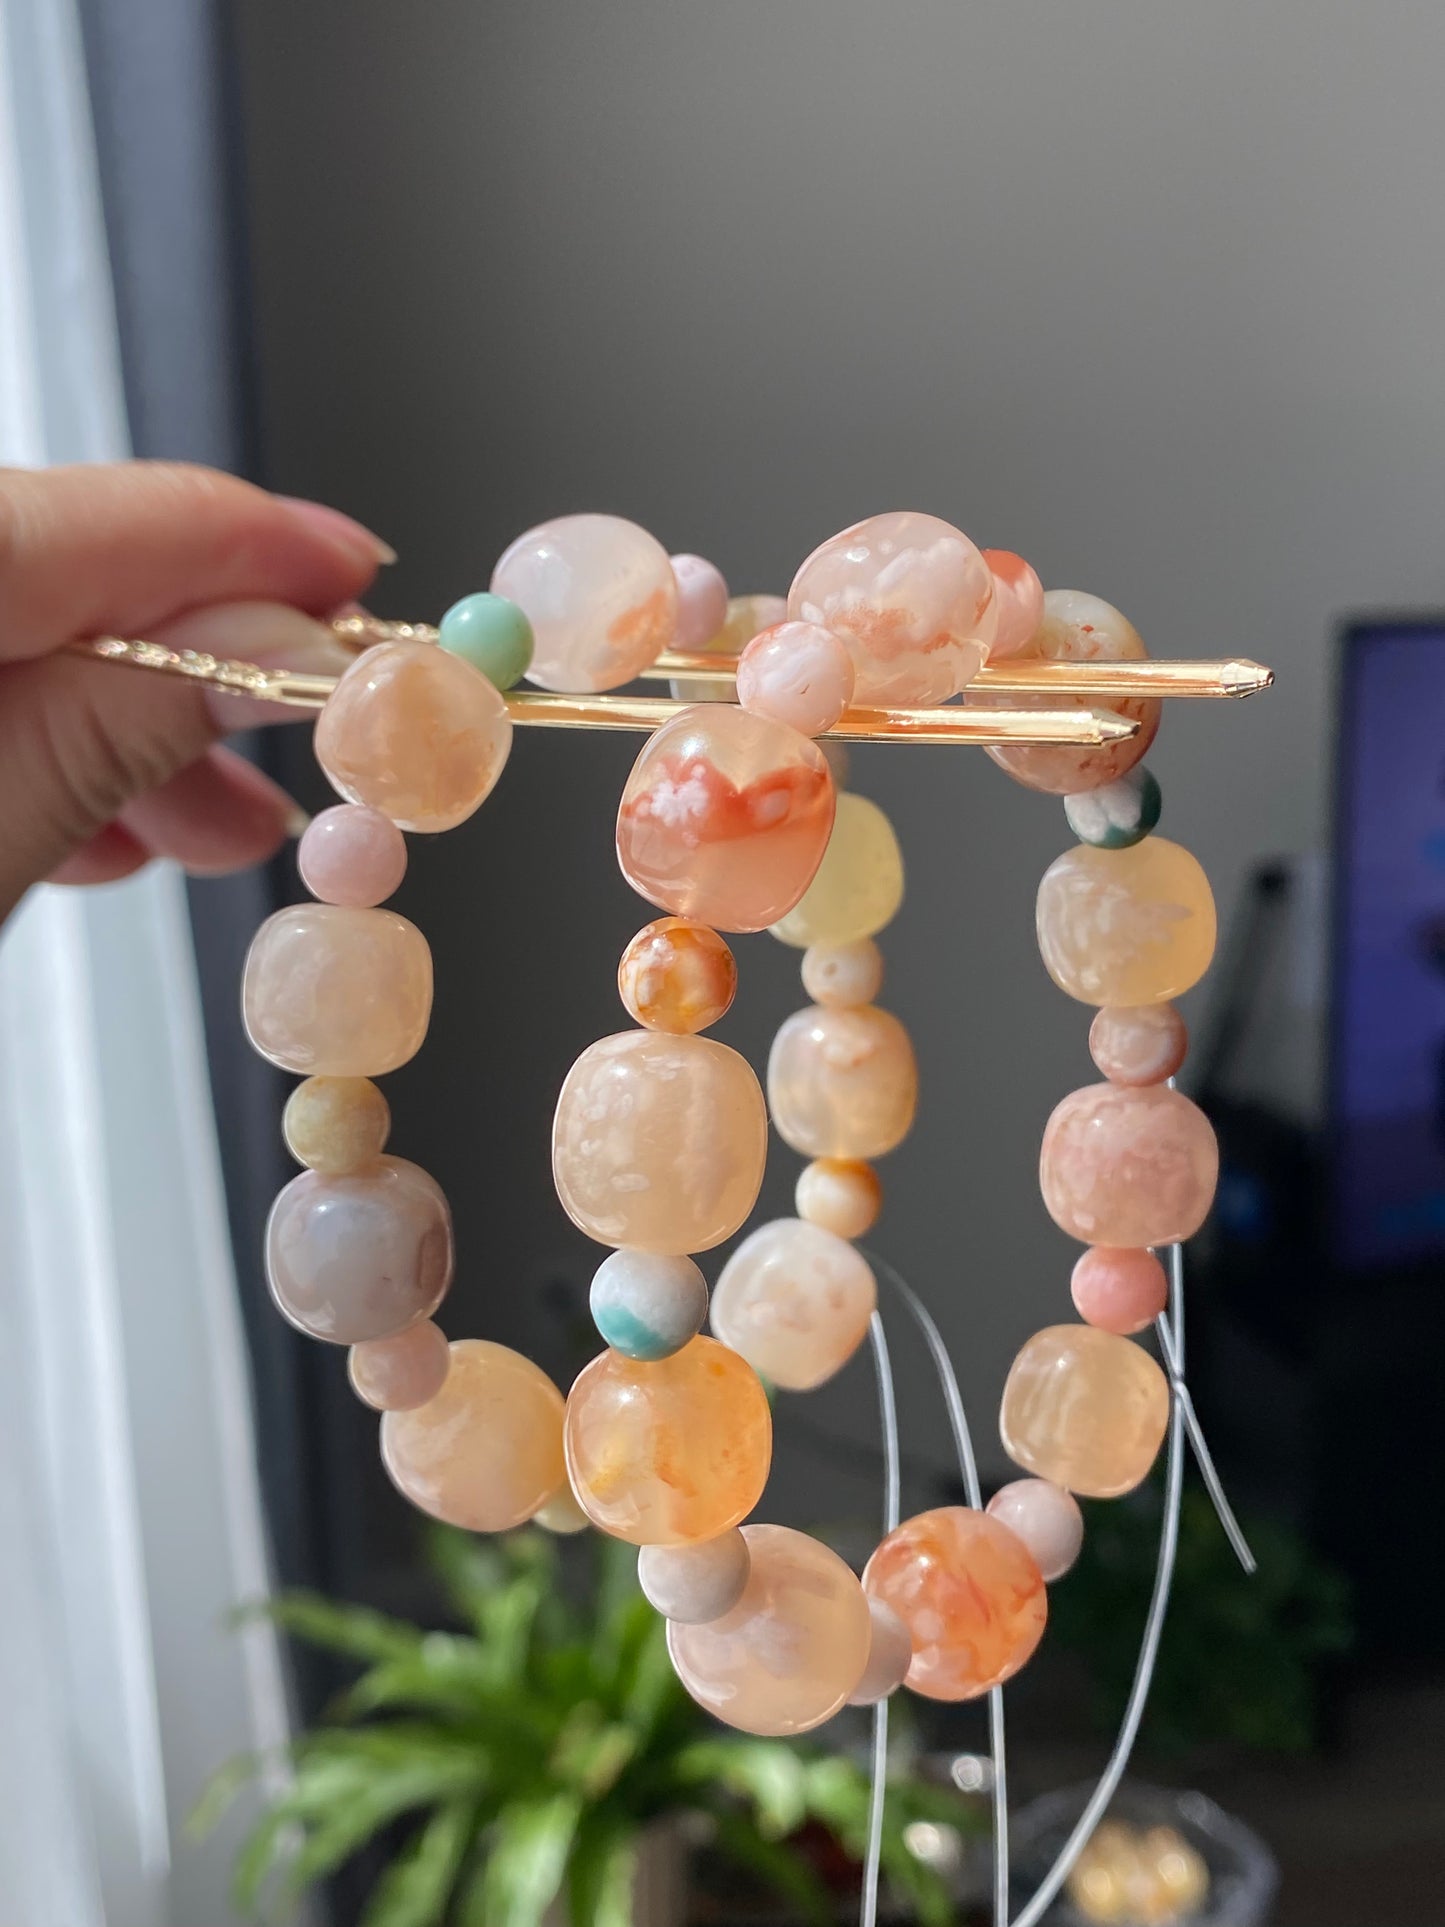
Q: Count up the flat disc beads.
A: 0